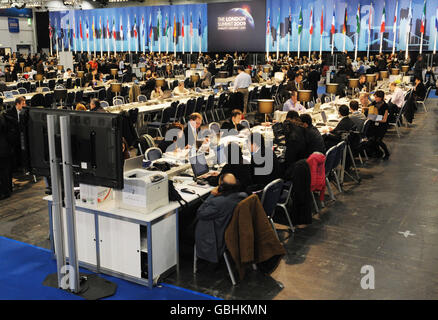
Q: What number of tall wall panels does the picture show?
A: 3